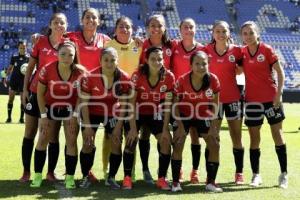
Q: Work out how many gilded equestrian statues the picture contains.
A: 0